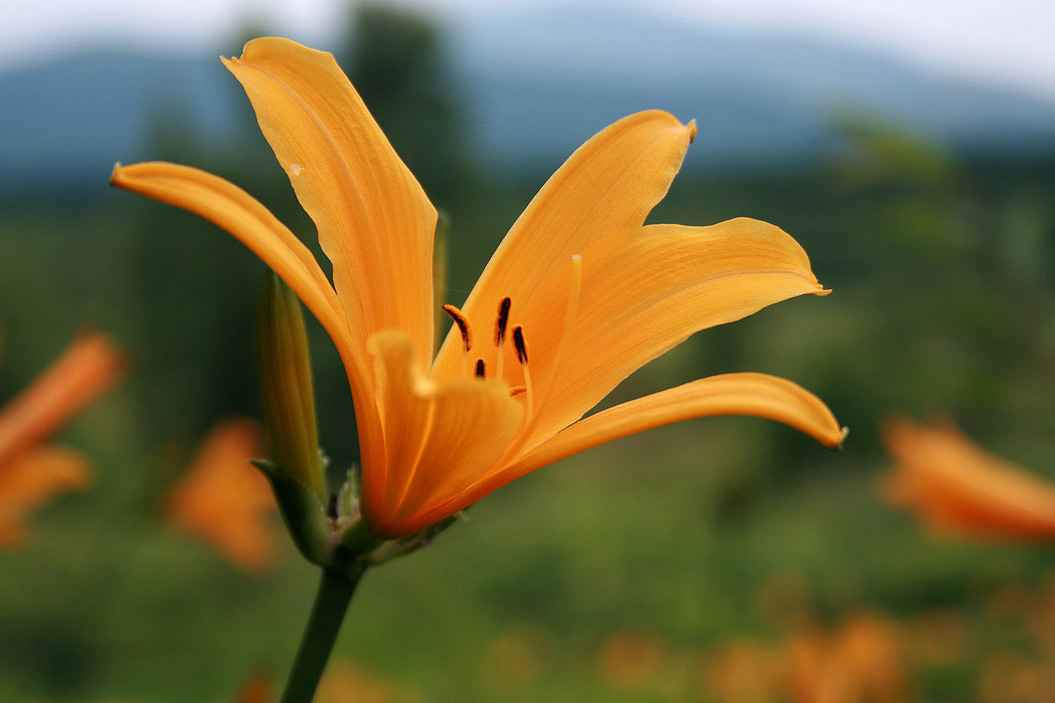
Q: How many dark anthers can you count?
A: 4